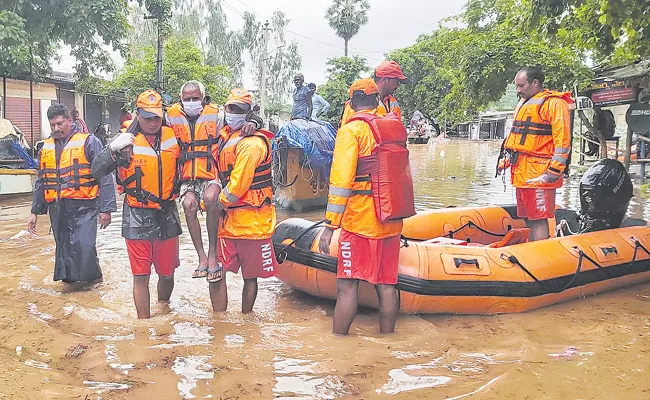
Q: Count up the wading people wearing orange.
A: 4